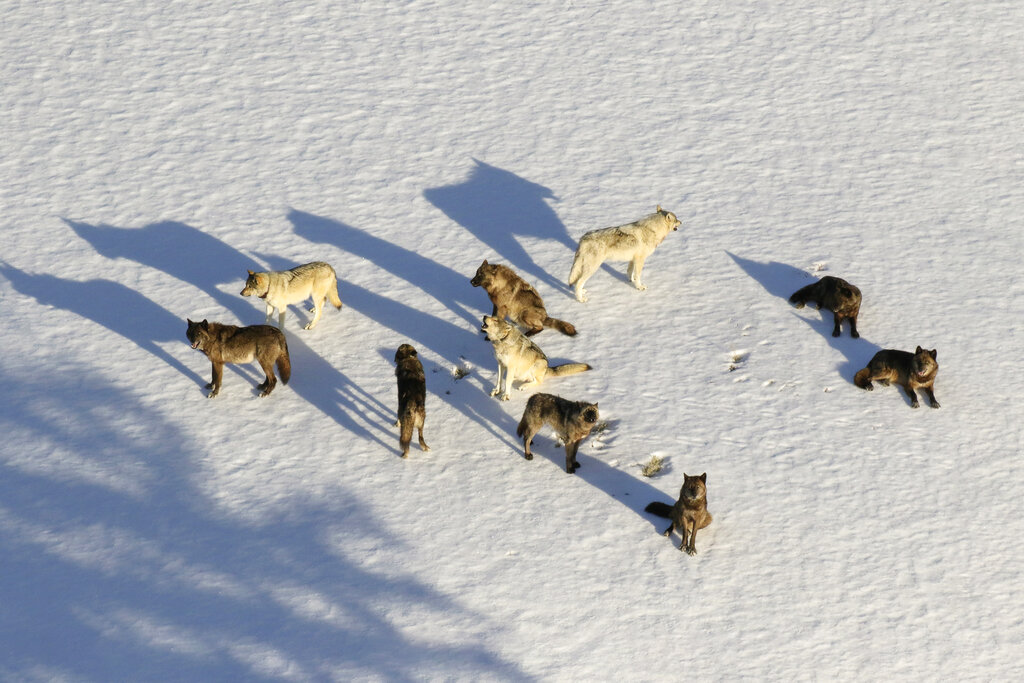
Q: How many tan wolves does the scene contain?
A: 3